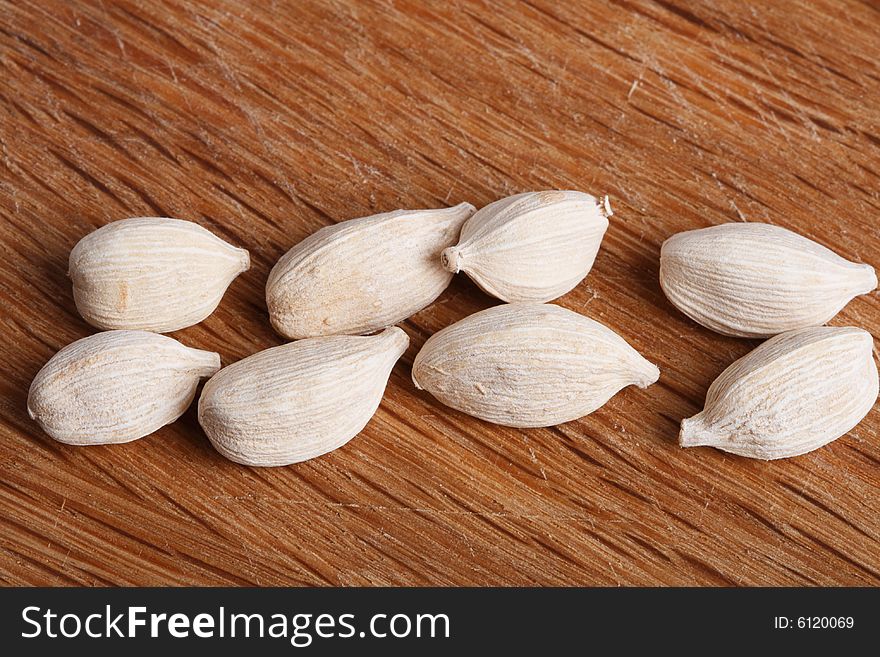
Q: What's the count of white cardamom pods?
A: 8